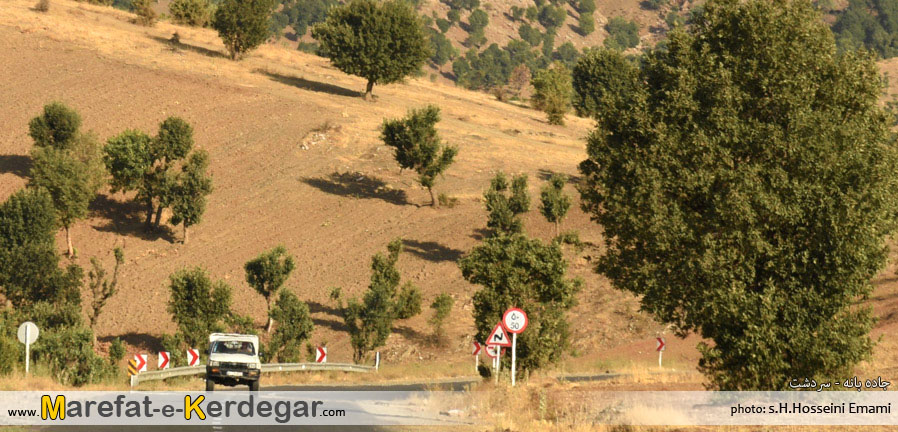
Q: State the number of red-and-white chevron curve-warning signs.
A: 6